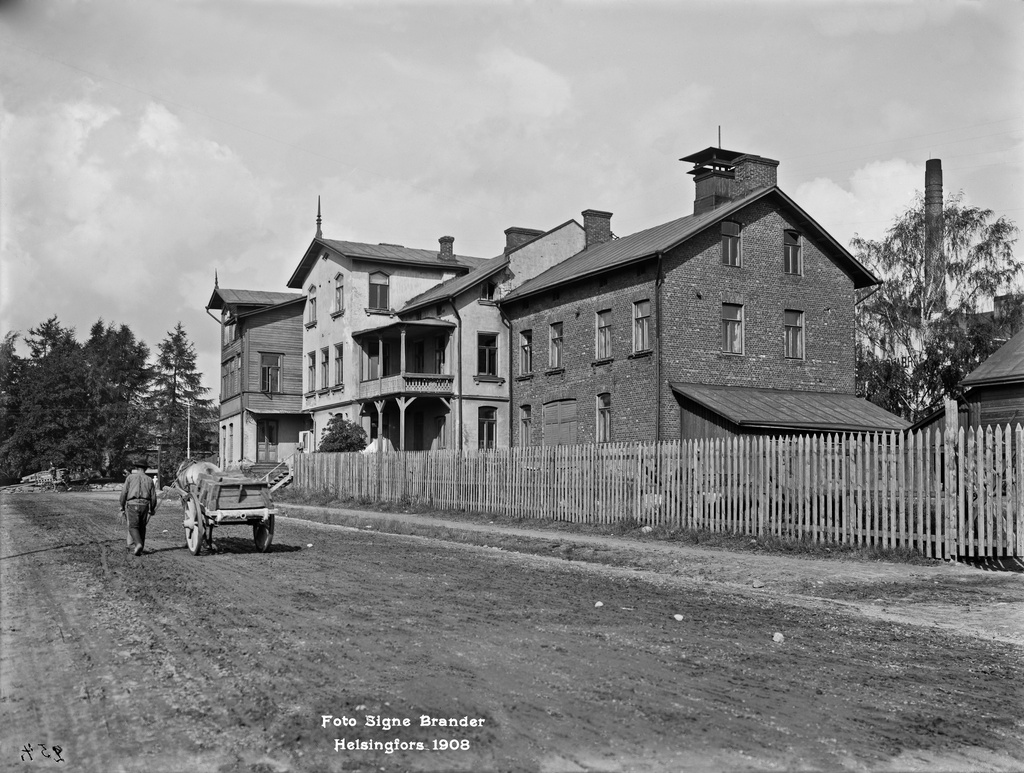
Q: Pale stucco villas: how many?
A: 1